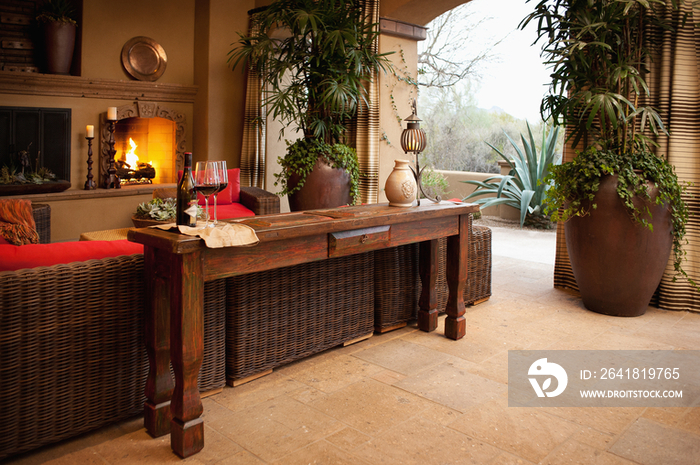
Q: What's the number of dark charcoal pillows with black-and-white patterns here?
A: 0